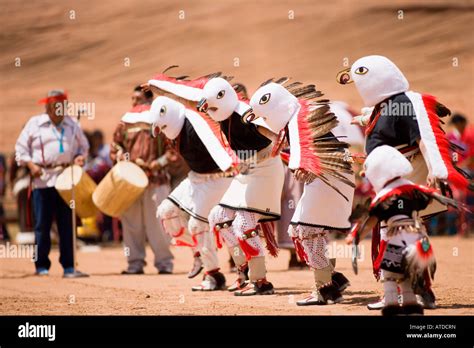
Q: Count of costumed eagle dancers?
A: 5